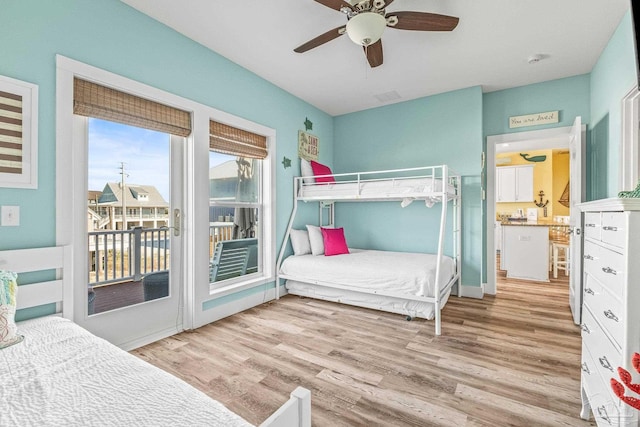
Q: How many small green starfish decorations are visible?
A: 2